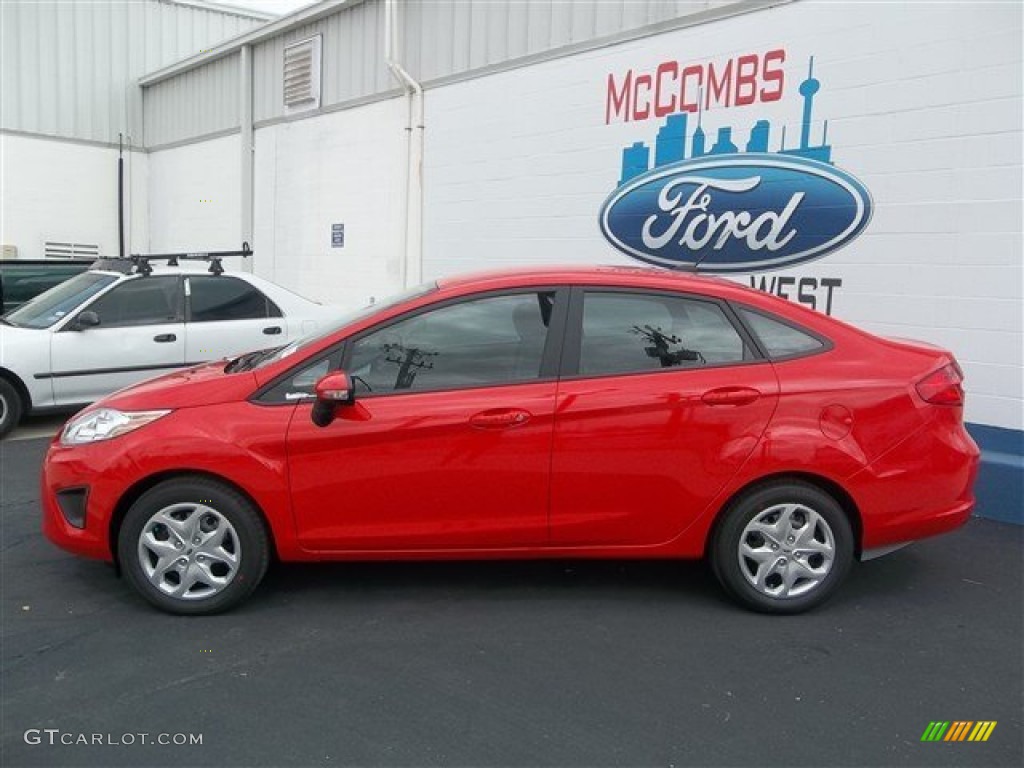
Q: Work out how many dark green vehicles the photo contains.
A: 1